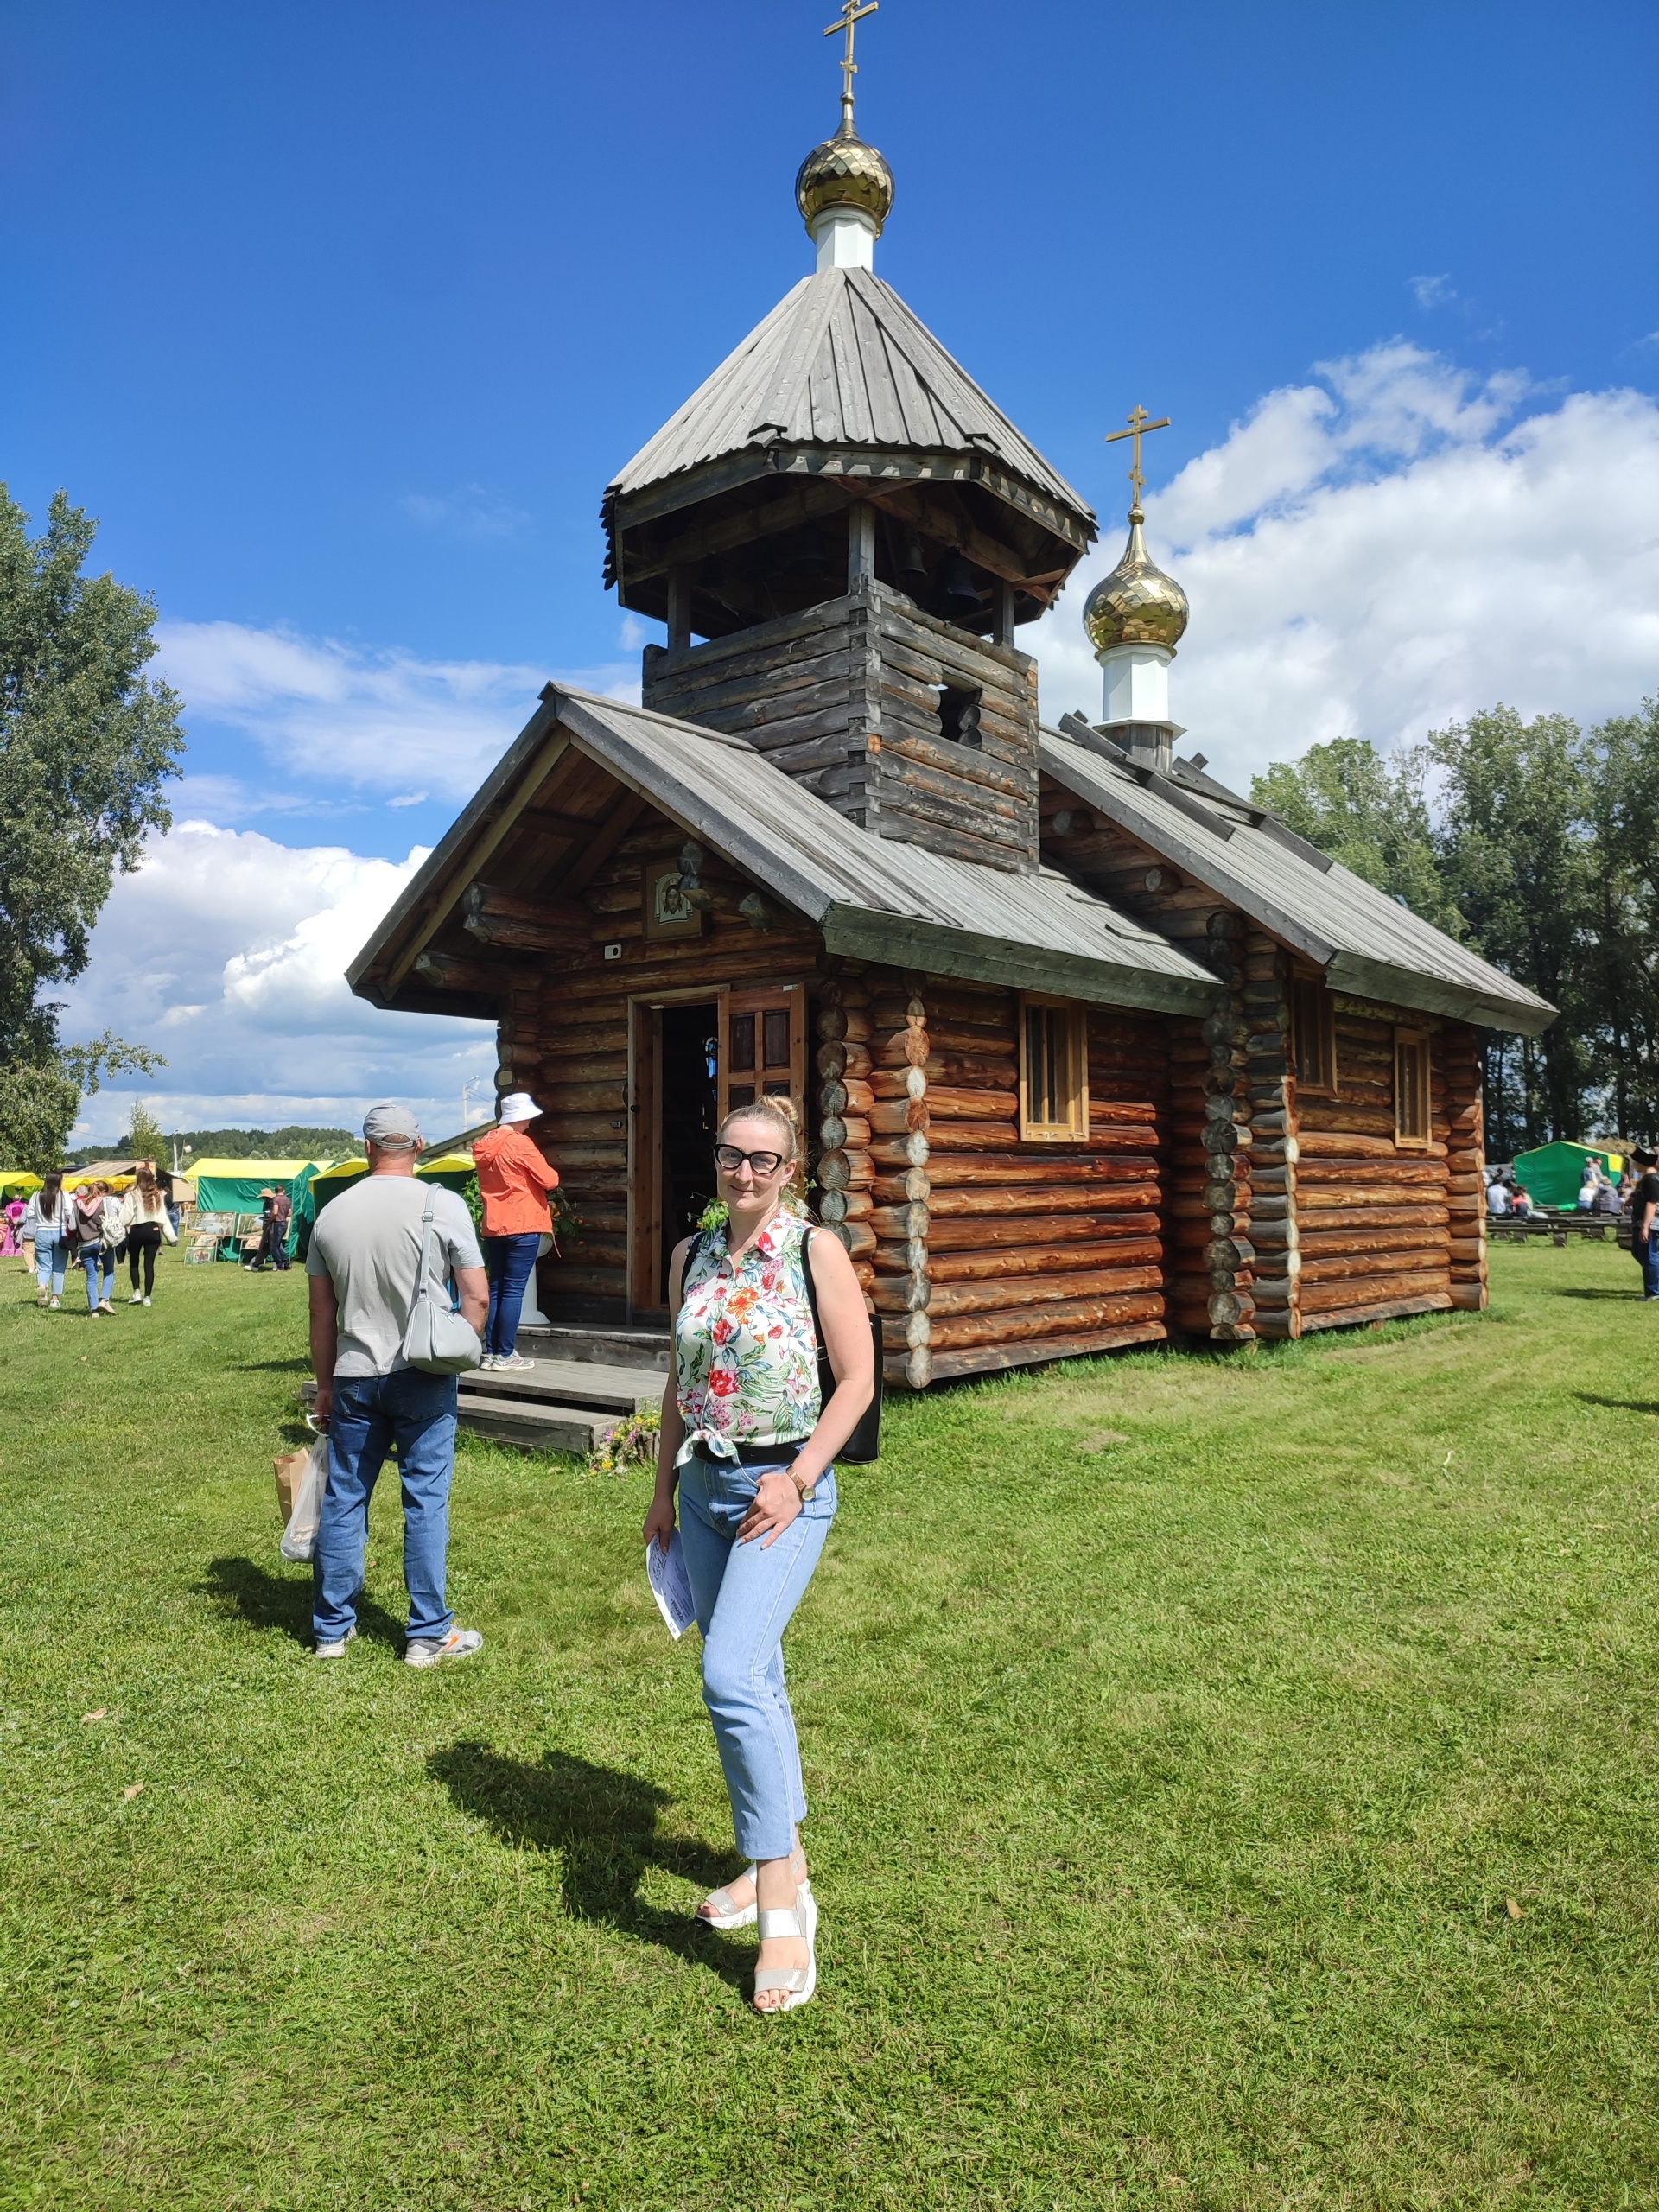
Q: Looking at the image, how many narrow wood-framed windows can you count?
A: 3